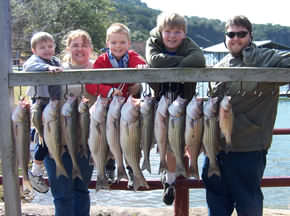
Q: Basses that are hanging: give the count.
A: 14